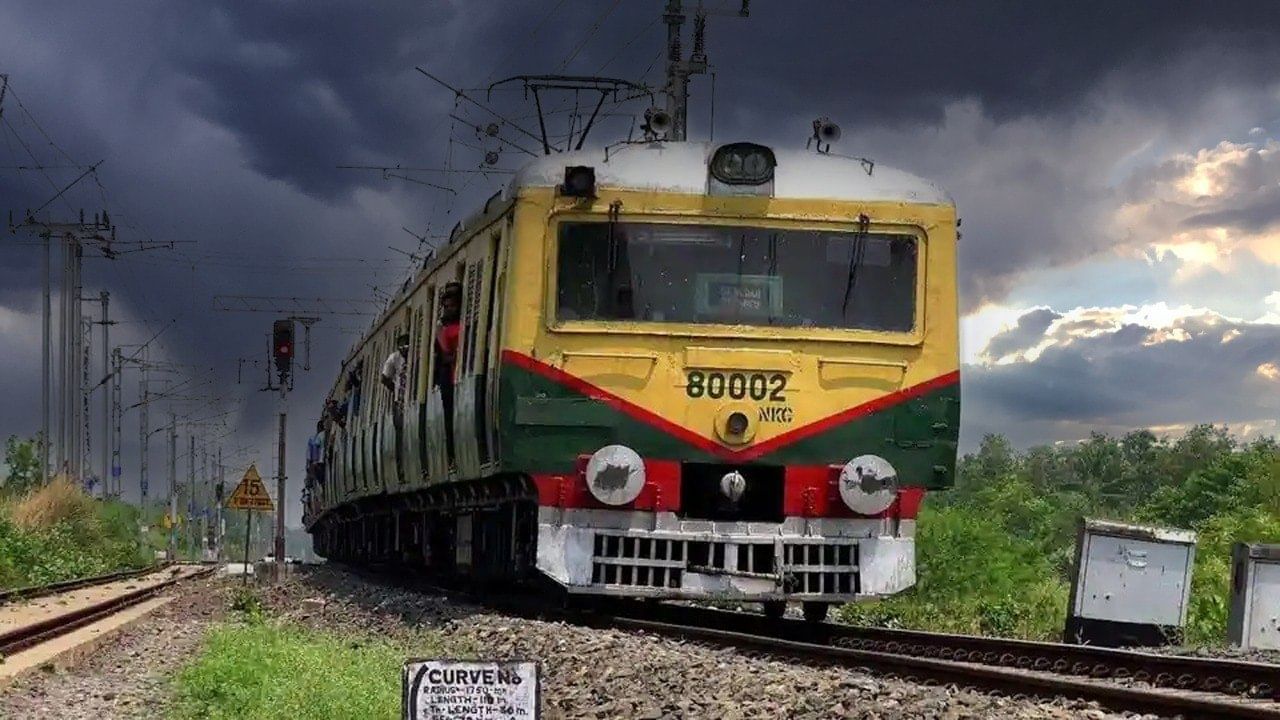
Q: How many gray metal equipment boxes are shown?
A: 2